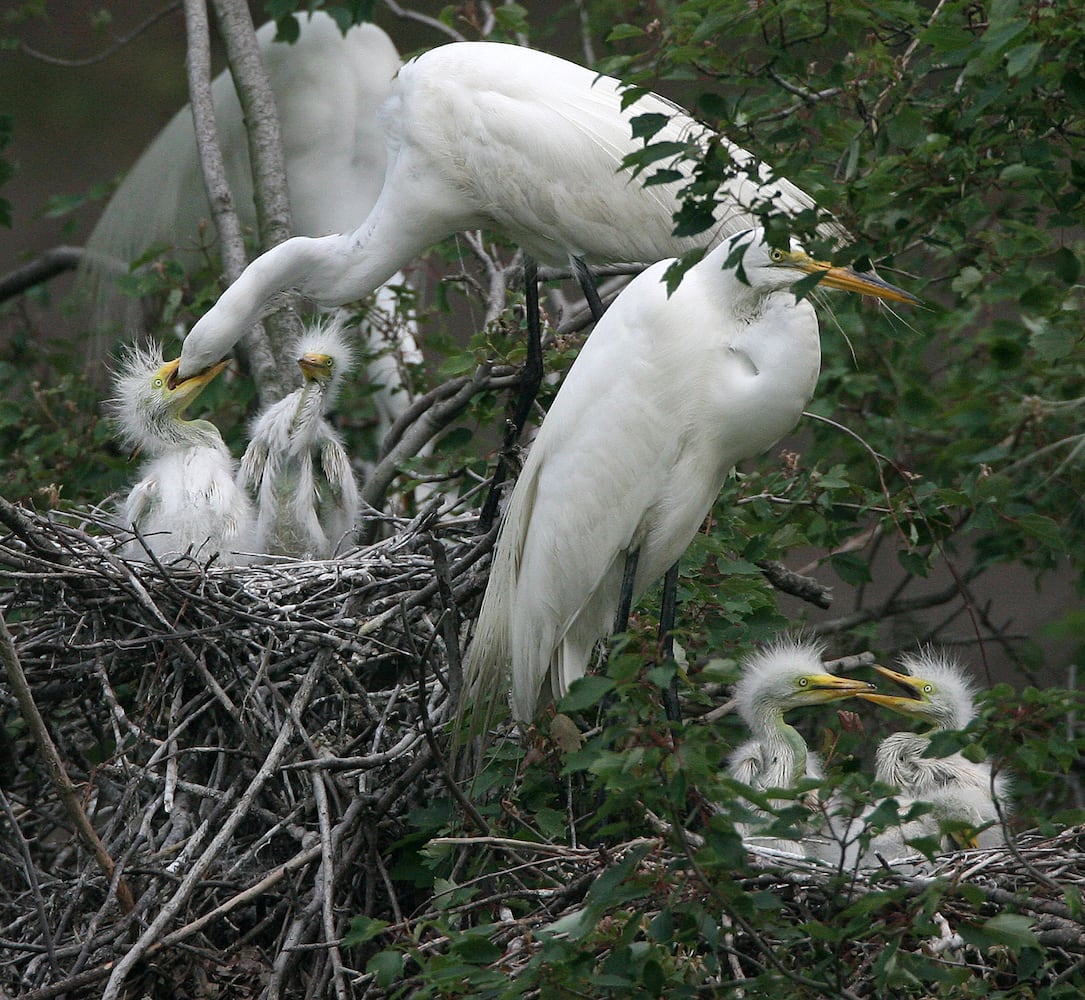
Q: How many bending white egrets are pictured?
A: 1